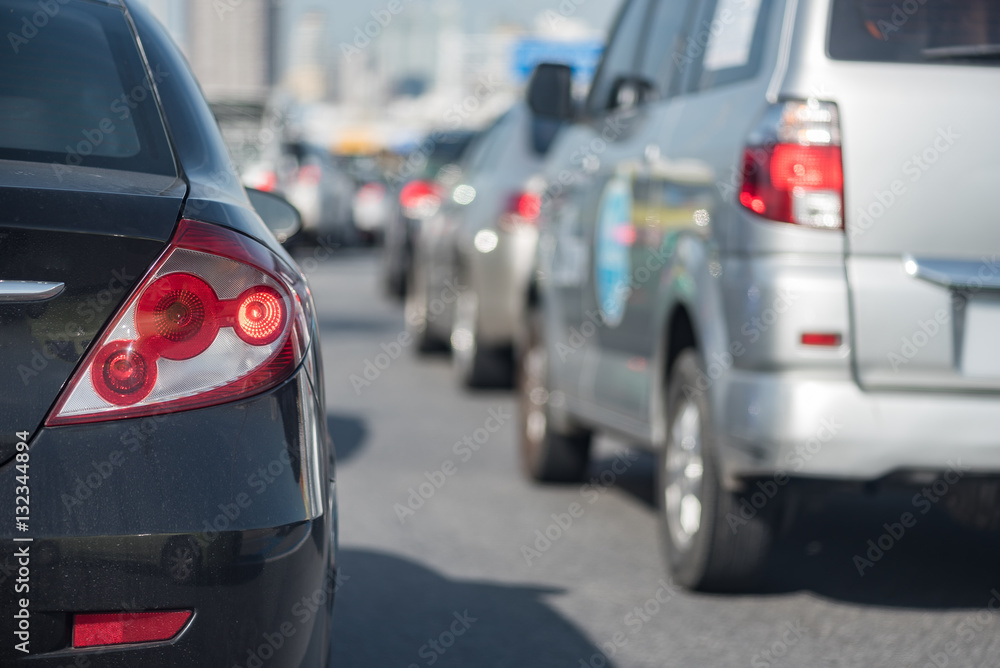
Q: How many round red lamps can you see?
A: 3